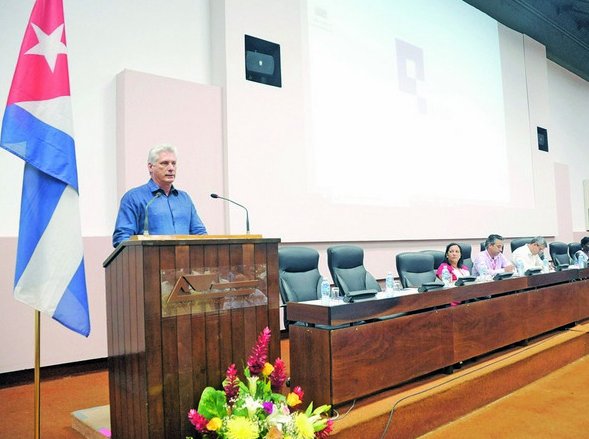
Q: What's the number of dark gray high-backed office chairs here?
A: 9